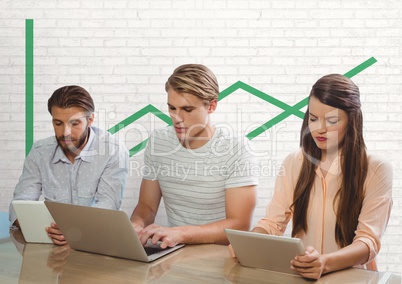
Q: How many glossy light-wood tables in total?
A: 1